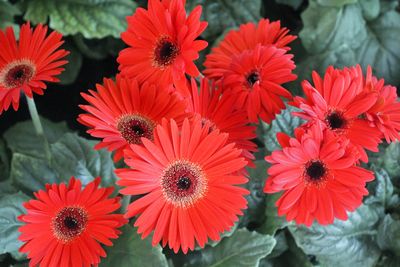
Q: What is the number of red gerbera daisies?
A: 11